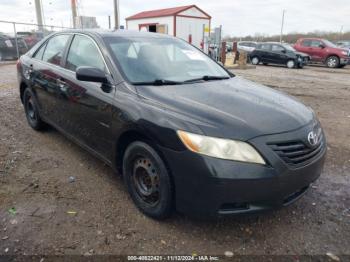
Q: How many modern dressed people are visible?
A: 0